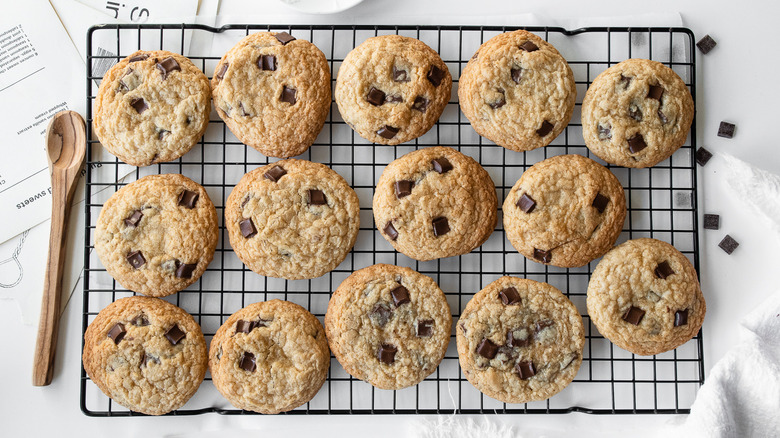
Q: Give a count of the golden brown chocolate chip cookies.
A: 14